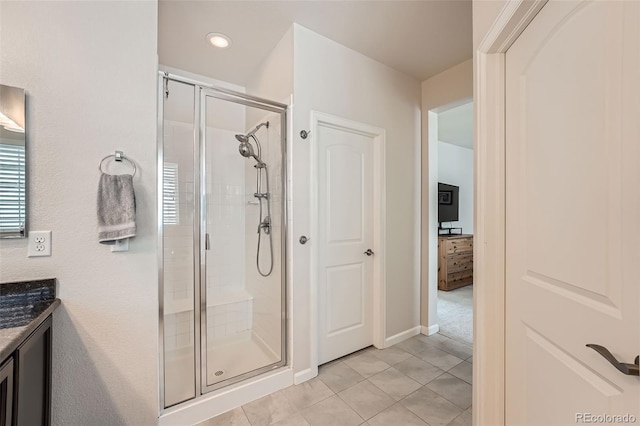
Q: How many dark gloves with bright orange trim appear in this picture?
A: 0